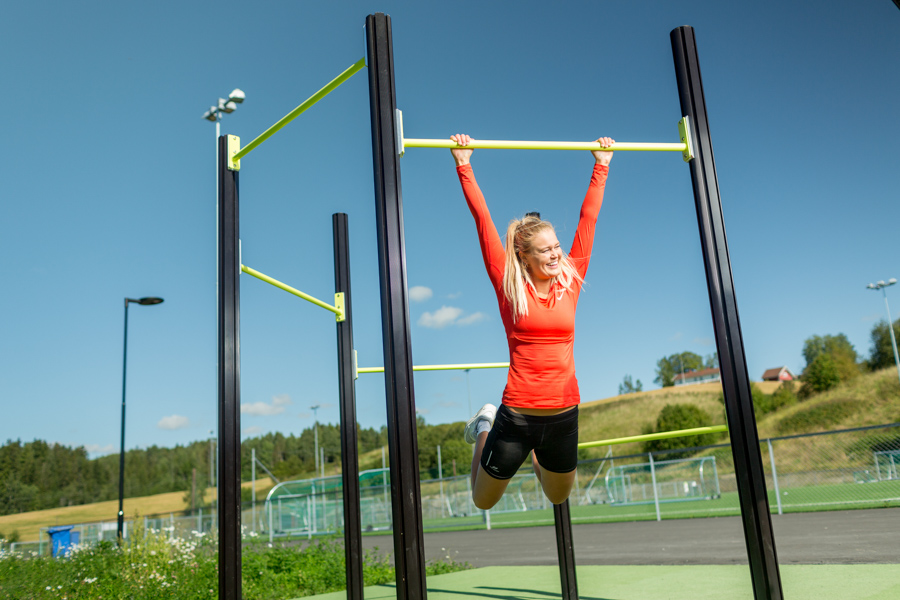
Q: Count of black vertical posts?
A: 5